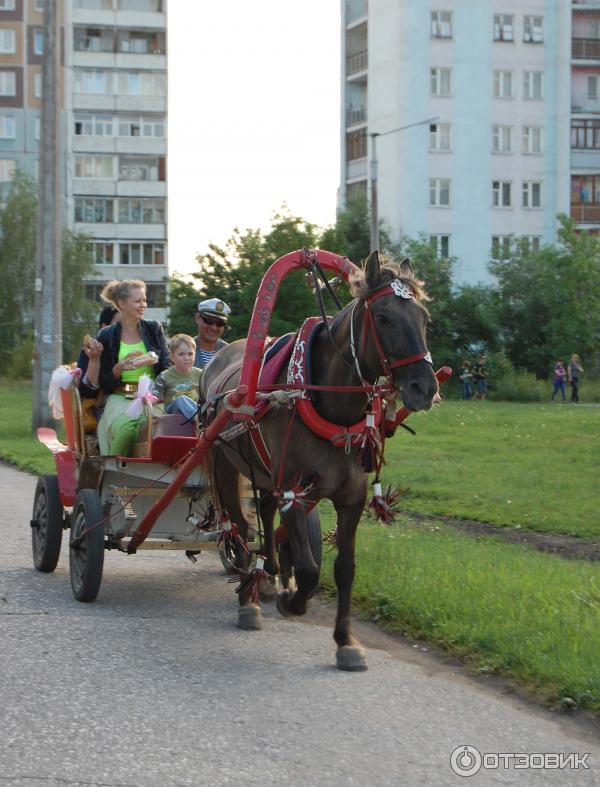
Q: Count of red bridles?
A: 1